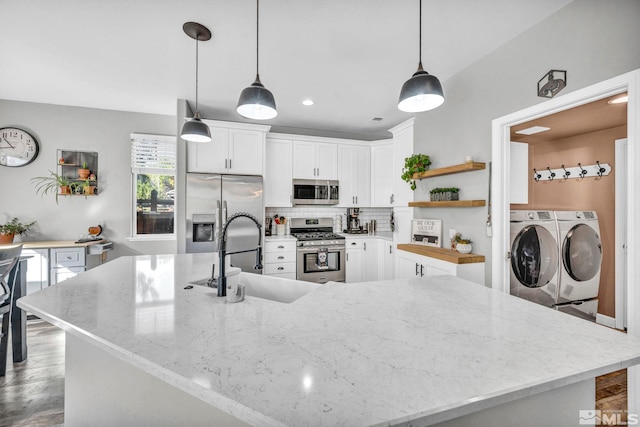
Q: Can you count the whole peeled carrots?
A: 0